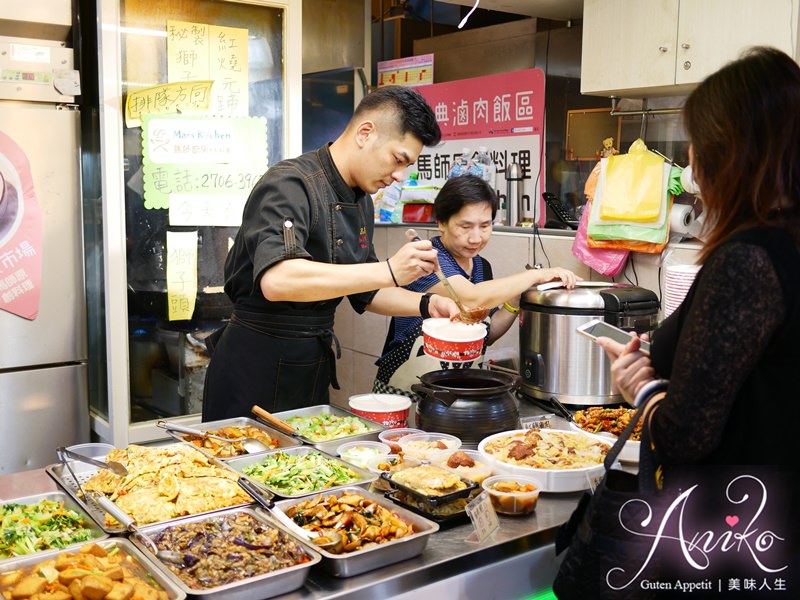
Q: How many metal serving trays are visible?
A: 8